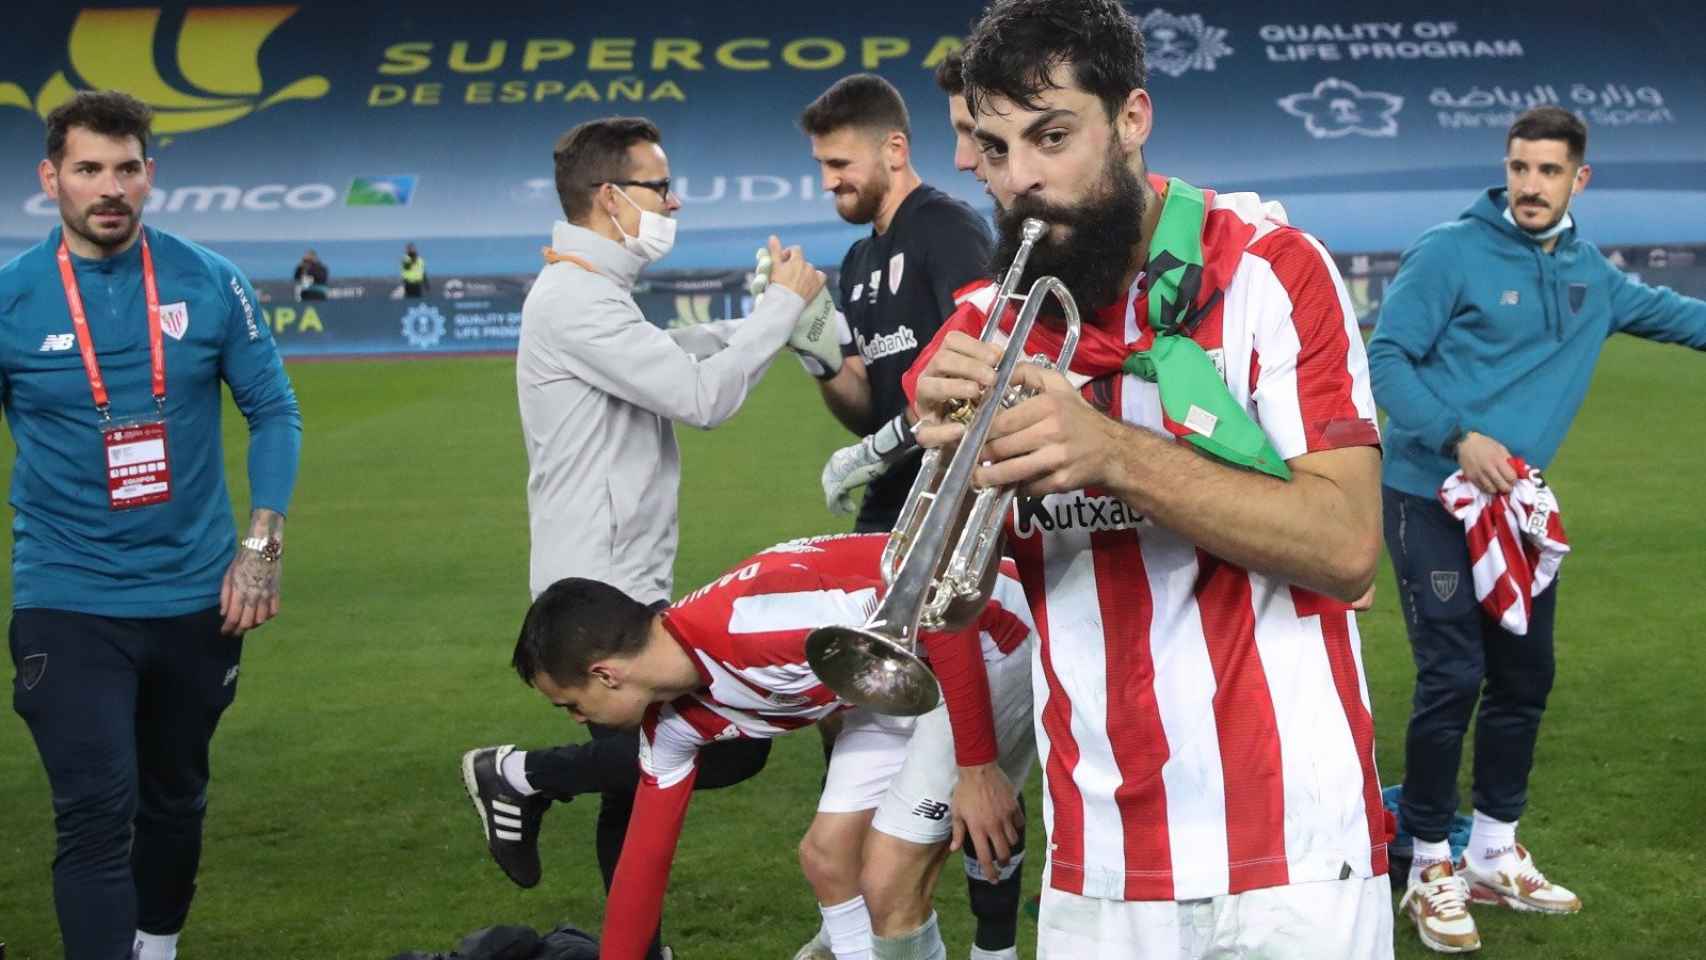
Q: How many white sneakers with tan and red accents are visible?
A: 2